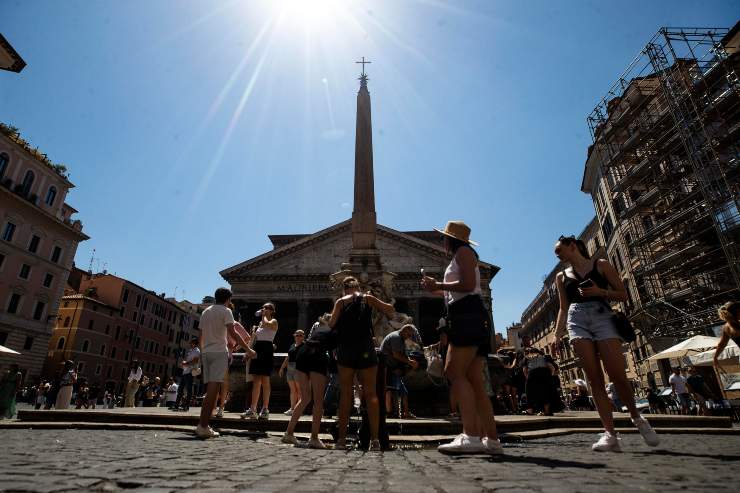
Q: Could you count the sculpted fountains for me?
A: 1